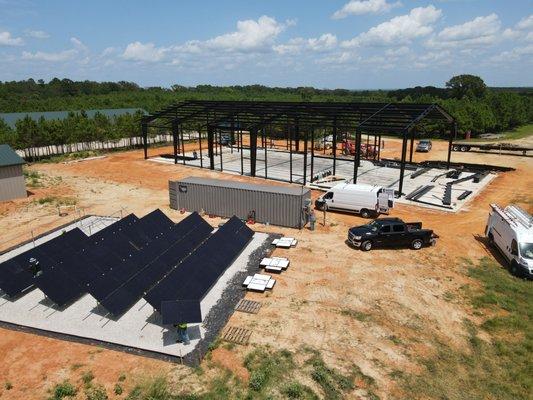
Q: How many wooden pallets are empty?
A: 2